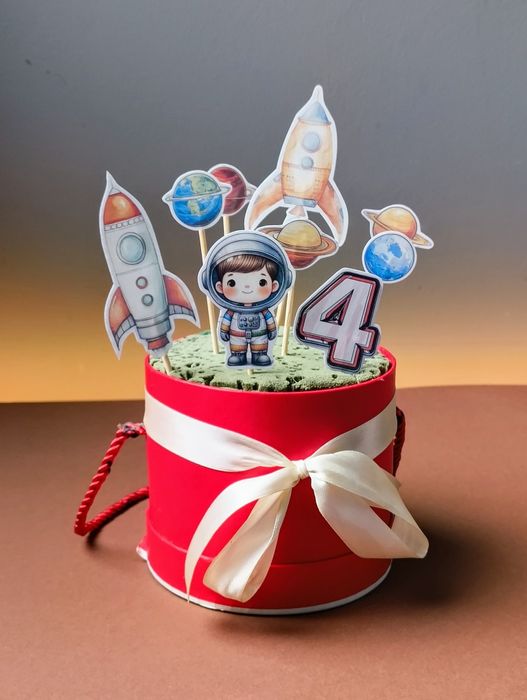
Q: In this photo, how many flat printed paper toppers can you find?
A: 9